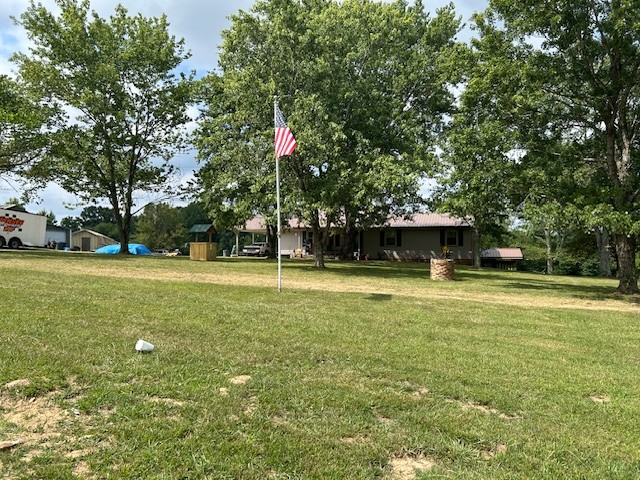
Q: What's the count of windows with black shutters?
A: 2